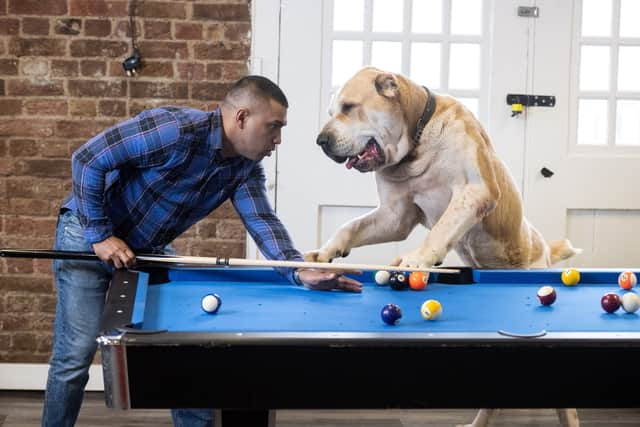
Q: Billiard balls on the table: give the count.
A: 11